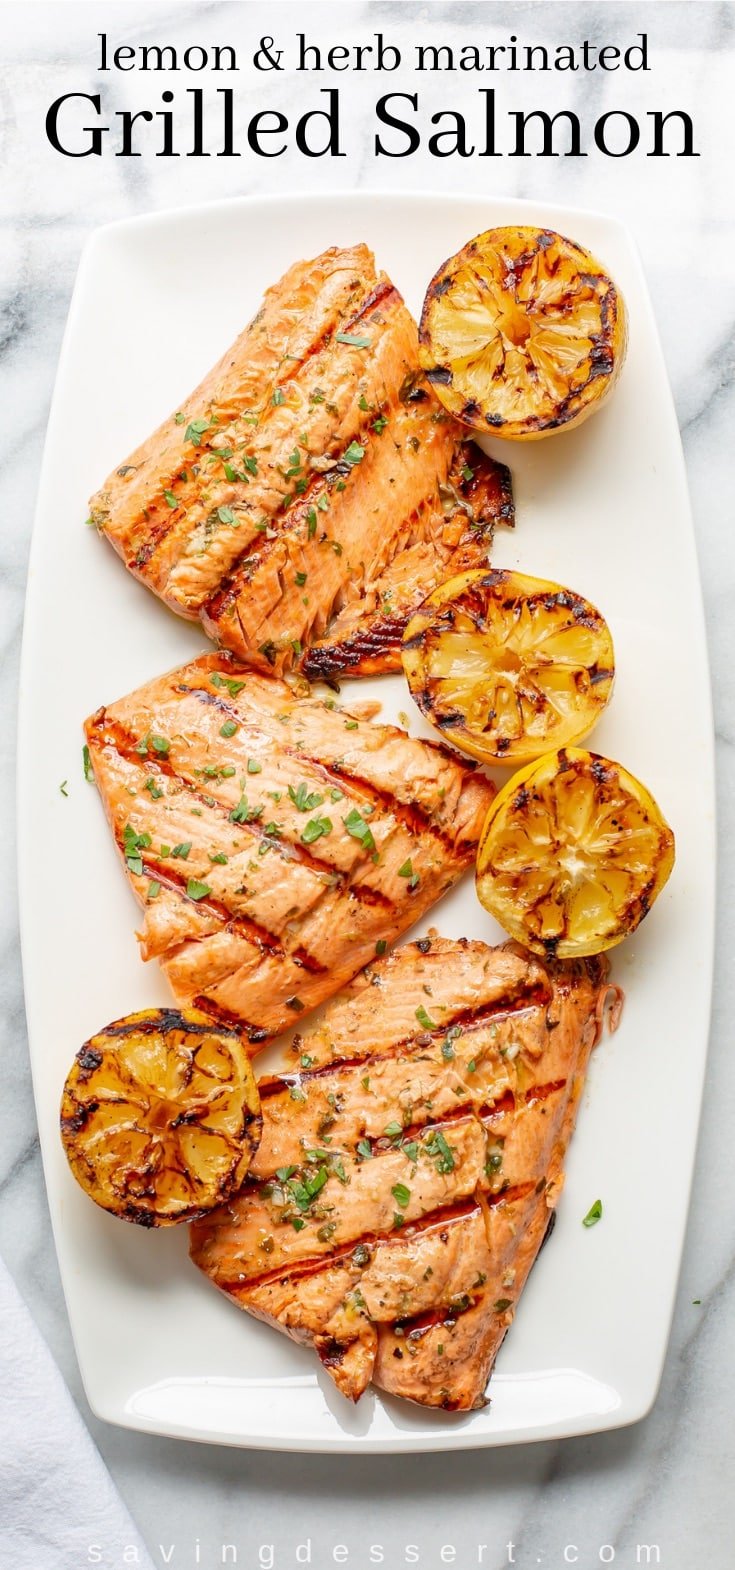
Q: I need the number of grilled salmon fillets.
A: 3